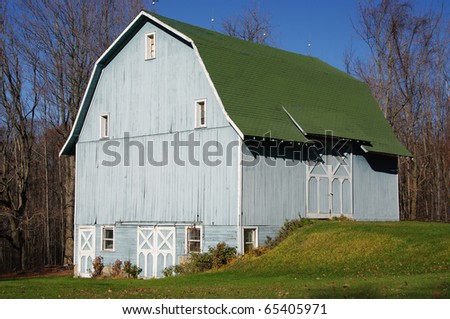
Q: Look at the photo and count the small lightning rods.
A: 4